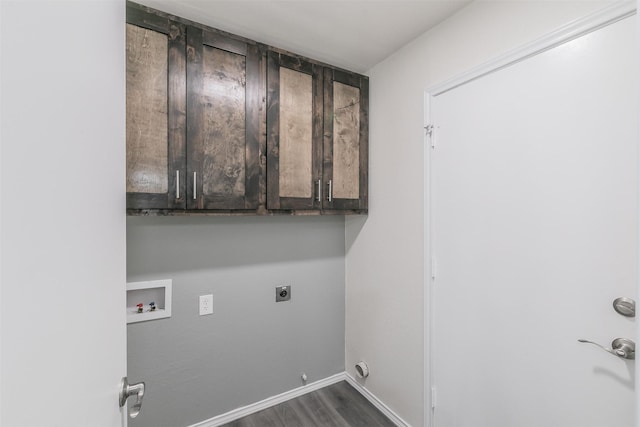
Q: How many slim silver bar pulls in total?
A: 4